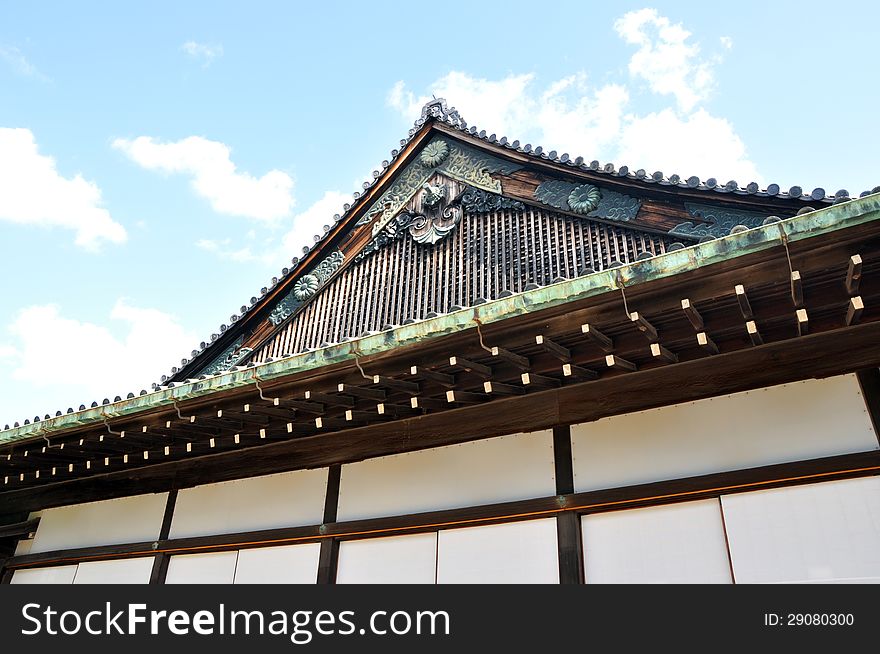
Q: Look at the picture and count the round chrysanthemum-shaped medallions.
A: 3